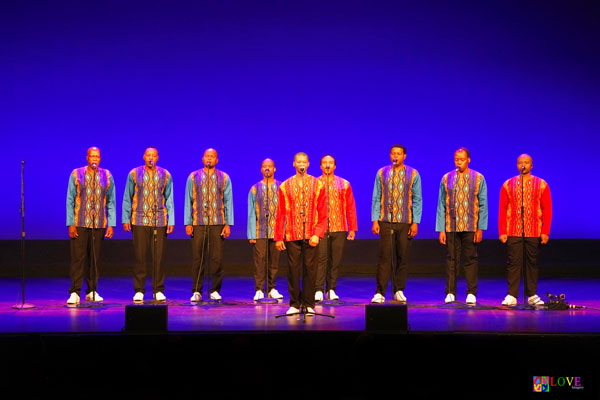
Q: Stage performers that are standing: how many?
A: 9